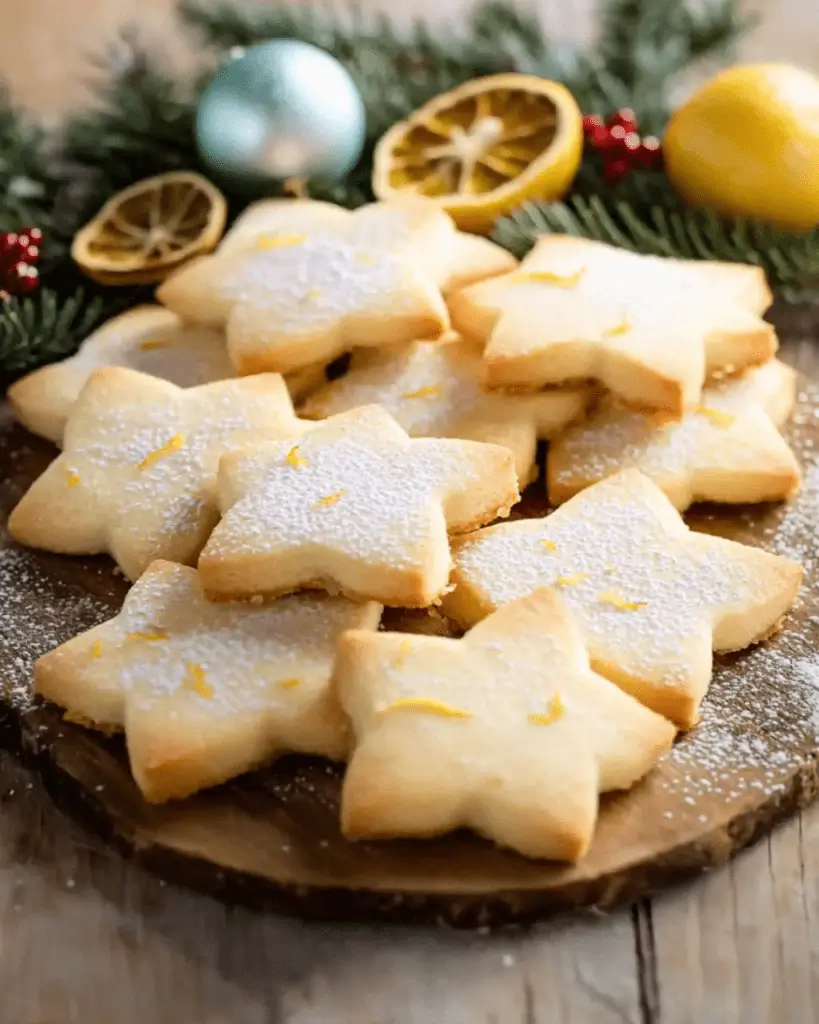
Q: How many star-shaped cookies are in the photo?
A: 10